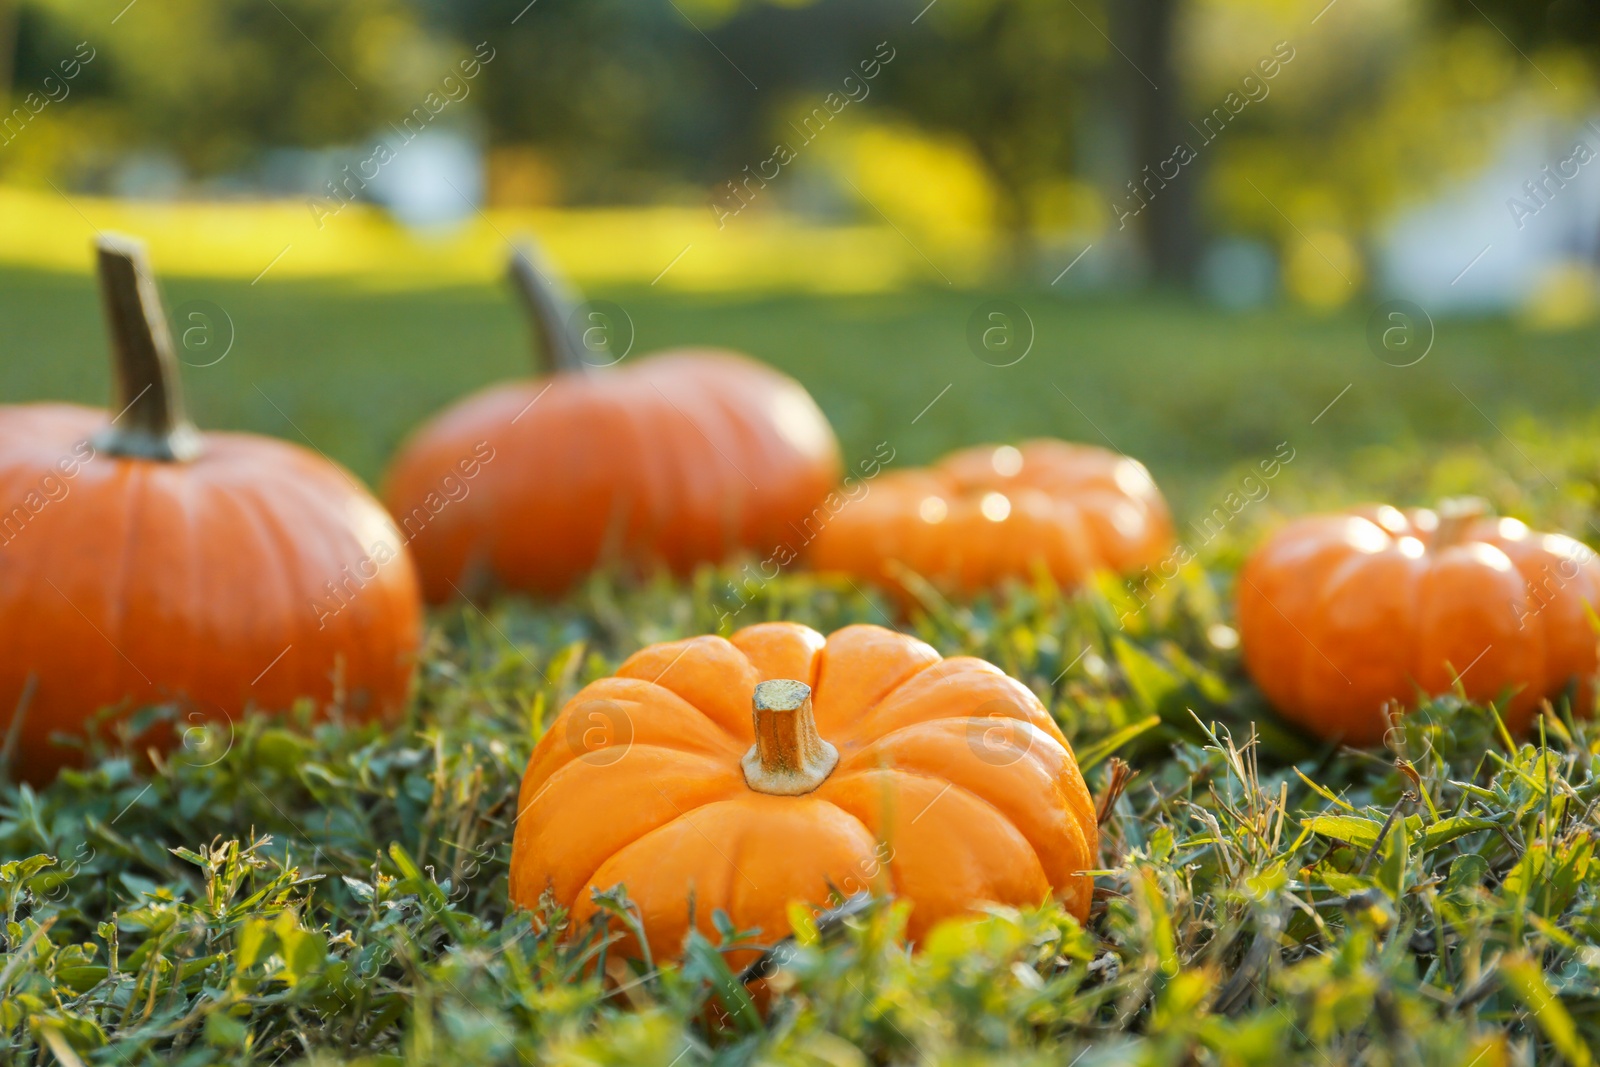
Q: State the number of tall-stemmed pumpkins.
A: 2